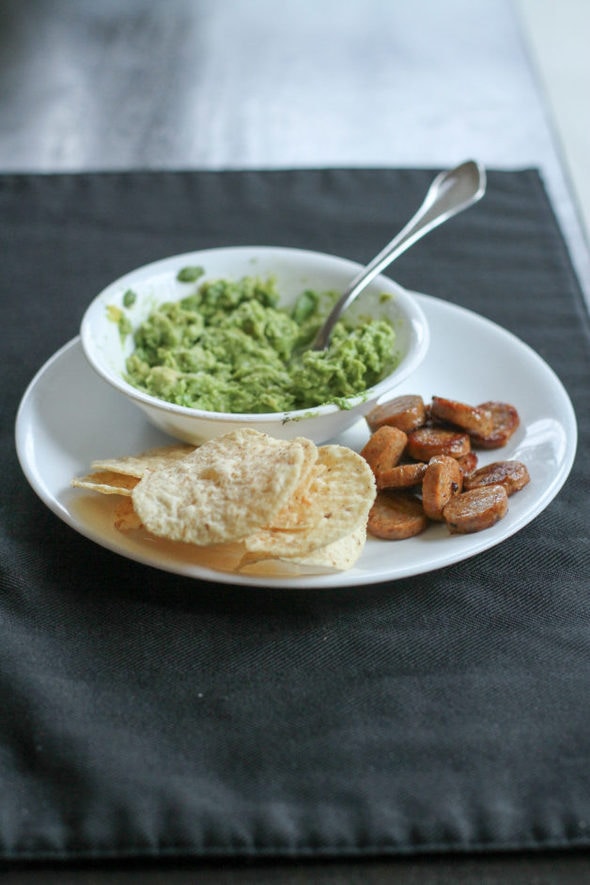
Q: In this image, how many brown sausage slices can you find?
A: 11